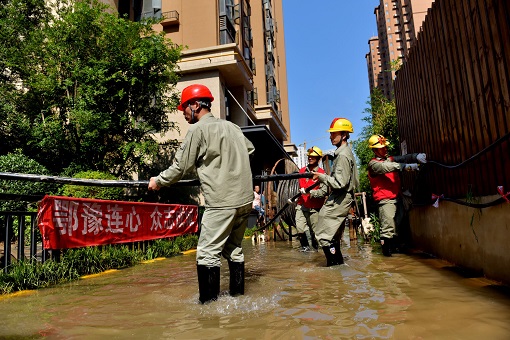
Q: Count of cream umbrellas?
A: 0